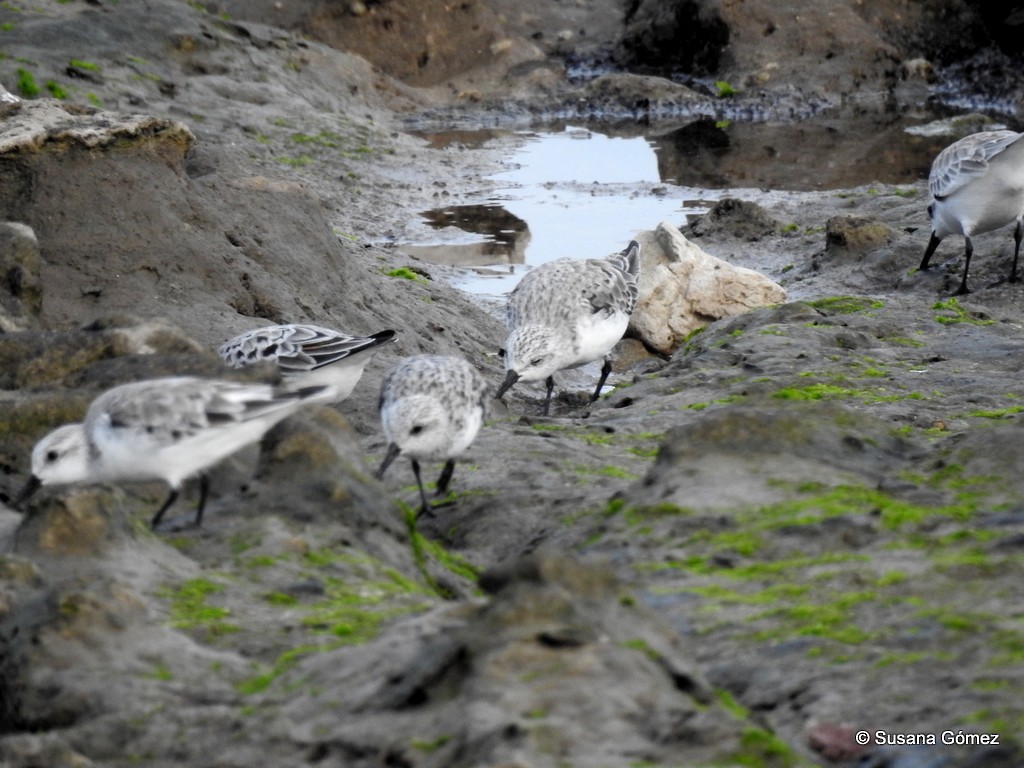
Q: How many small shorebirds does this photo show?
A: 5